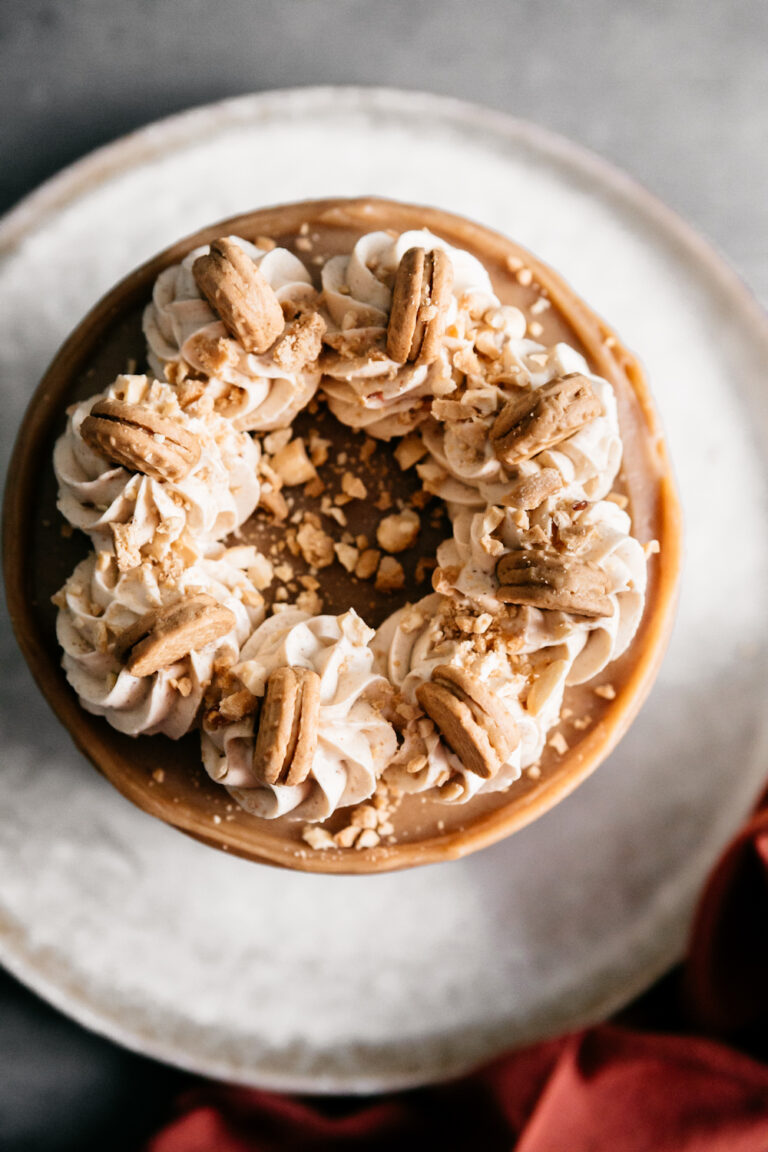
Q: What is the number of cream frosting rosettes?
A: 8